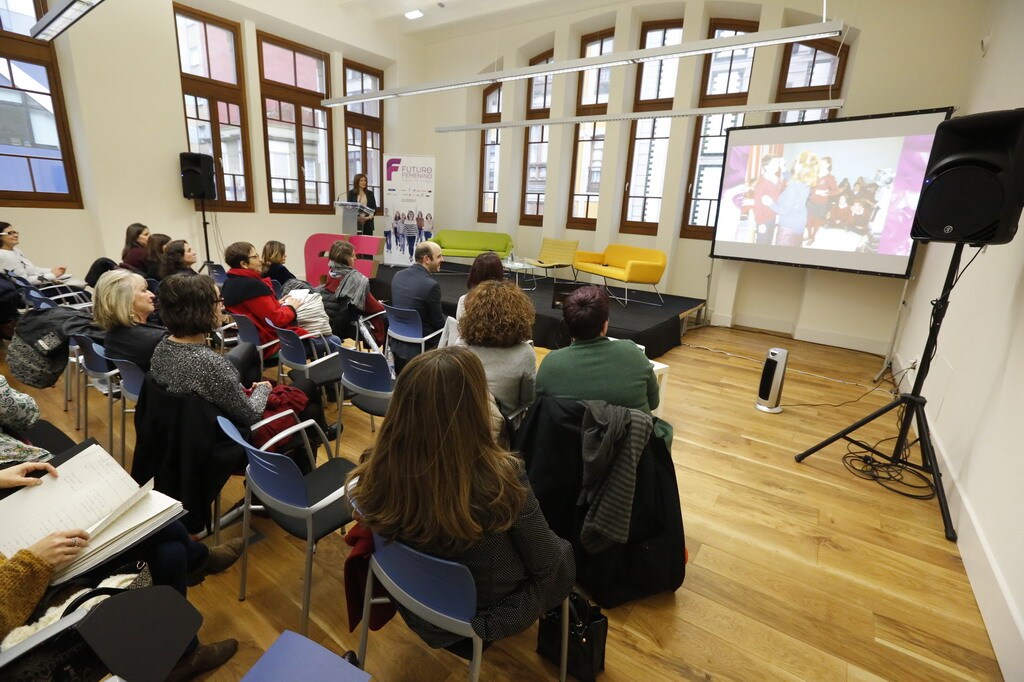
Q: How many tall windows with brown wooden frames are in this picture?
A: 10